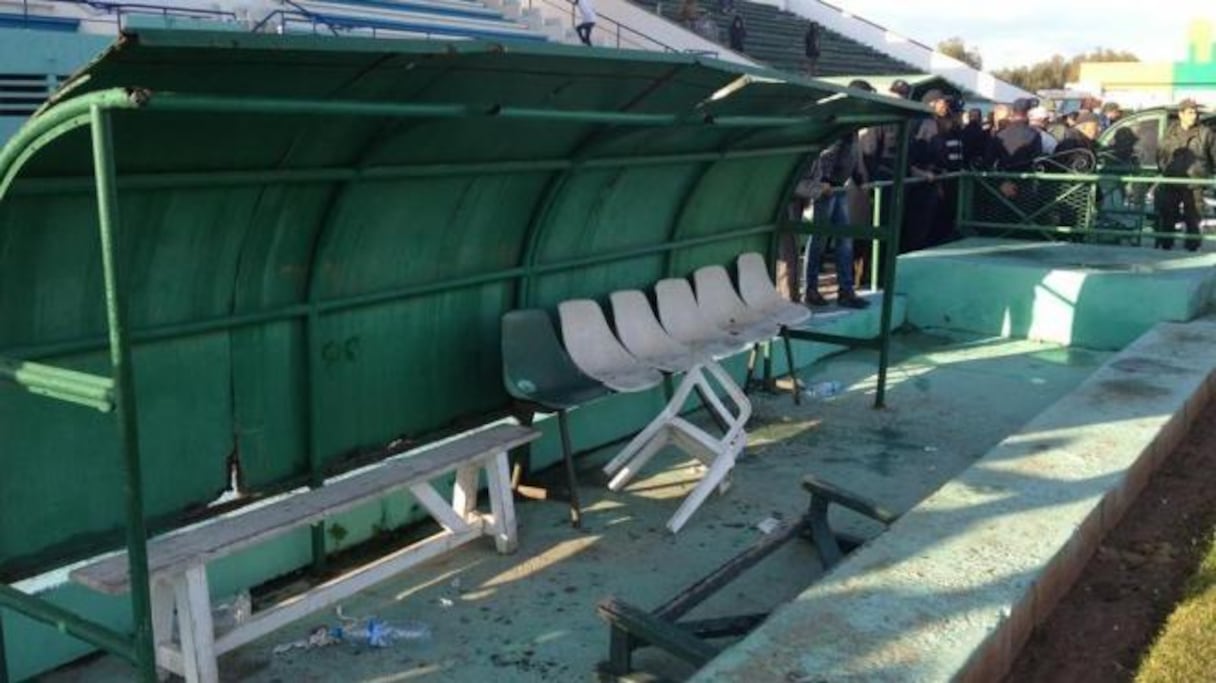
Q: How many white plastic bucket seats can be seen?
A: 5